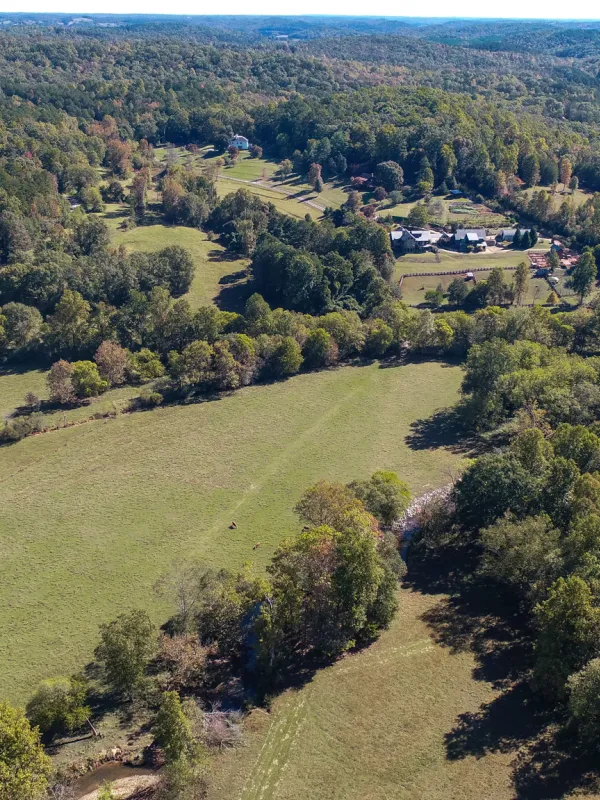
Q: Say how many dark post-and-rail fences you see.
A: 1